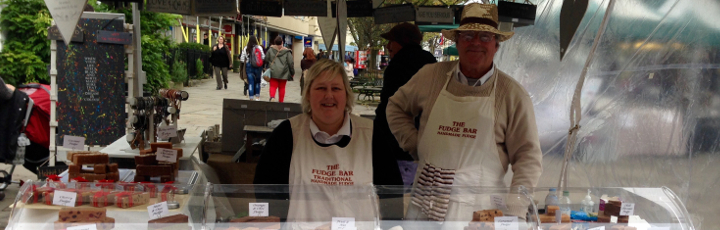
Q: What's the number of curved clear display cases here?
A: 4